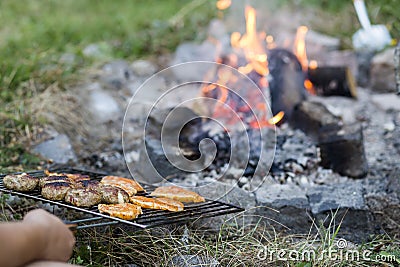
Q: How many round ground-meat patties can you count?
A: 6